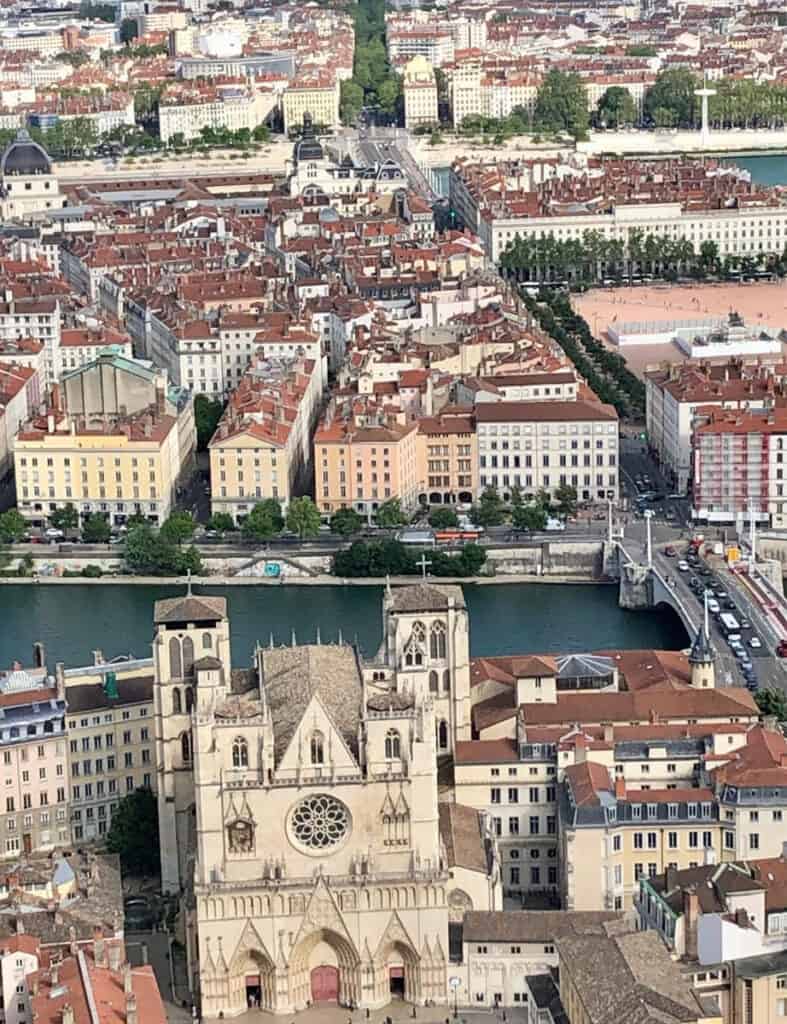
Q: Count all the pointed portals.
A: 3